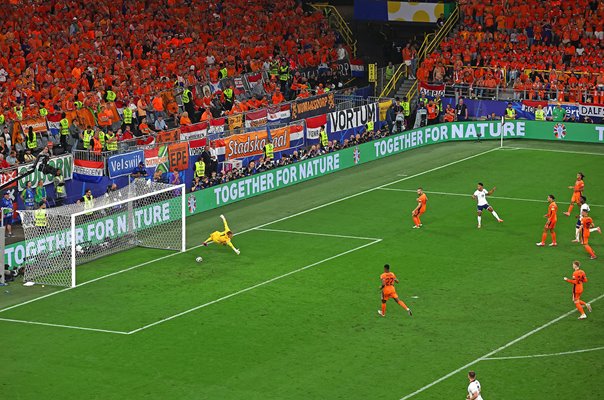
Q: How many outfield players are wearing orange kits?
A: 6